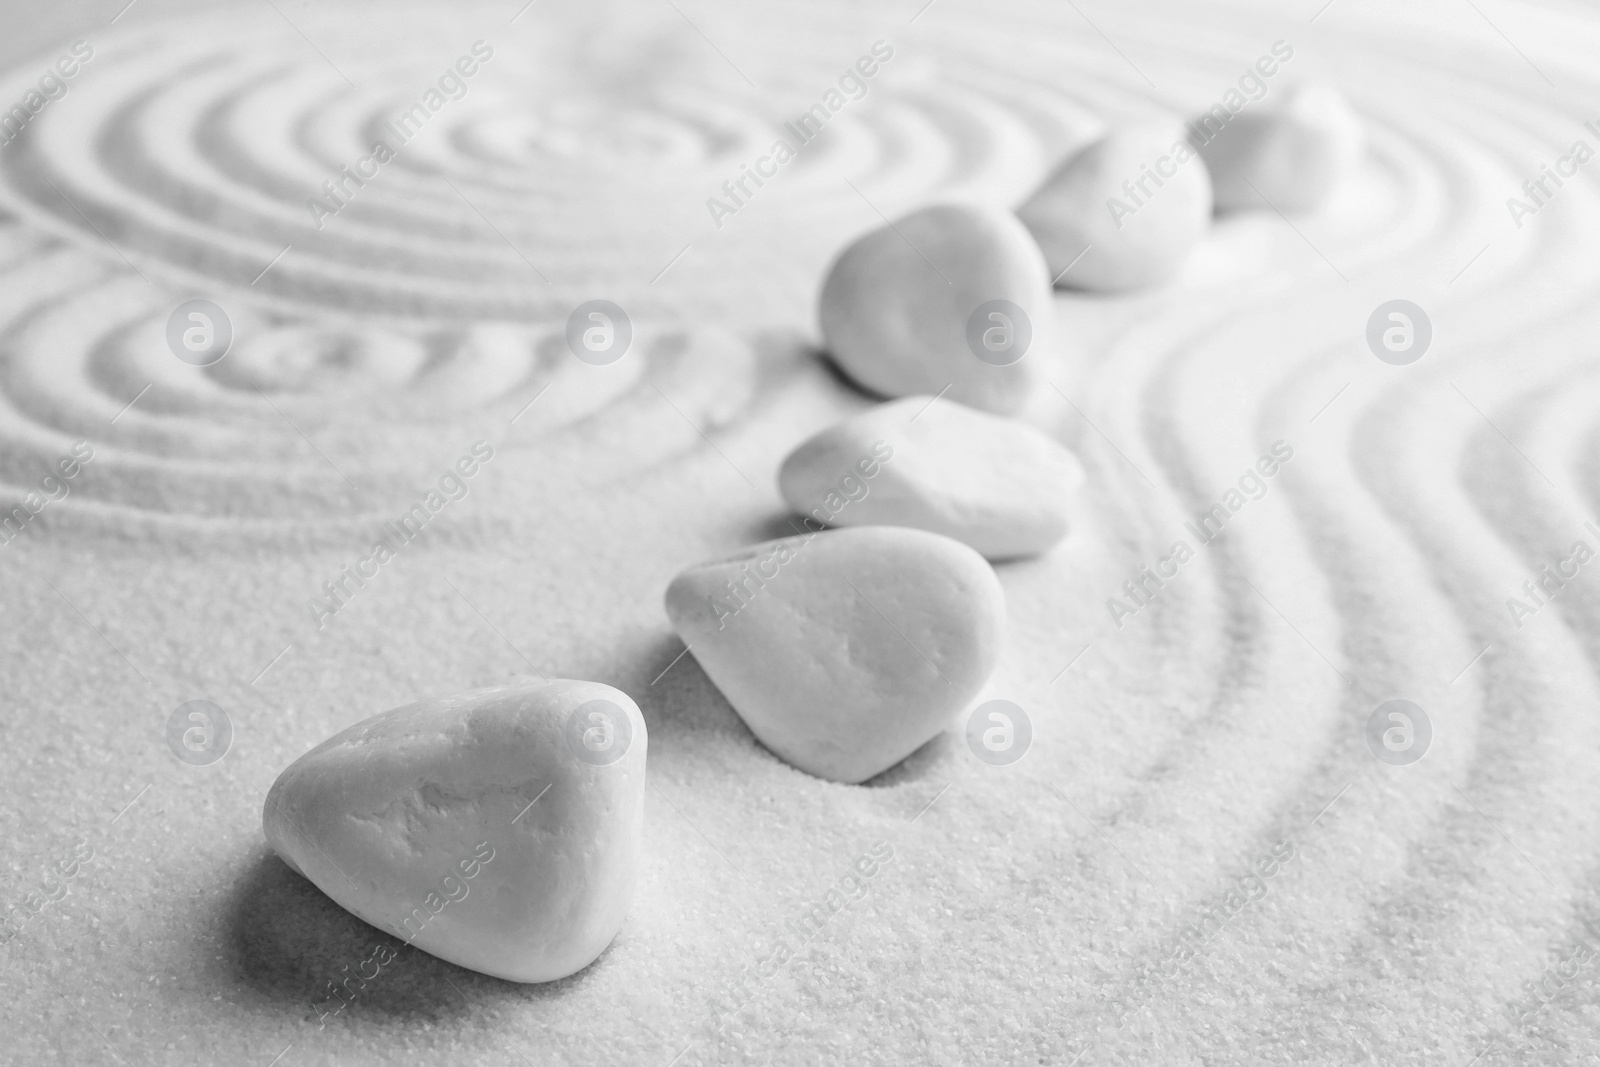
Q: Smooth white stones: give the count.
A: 6